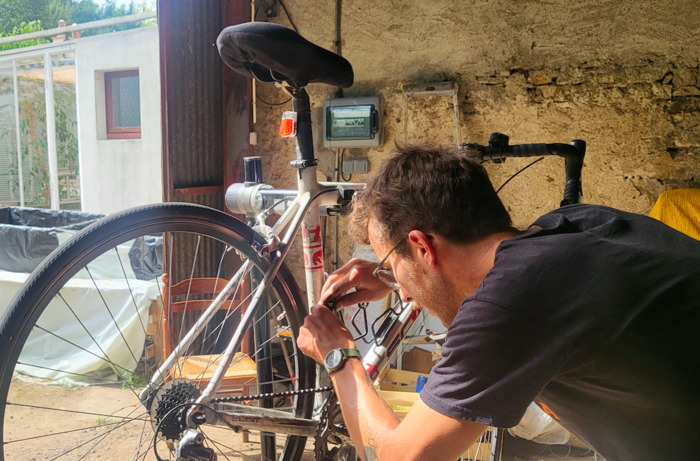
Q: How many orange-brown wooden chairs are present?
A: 1